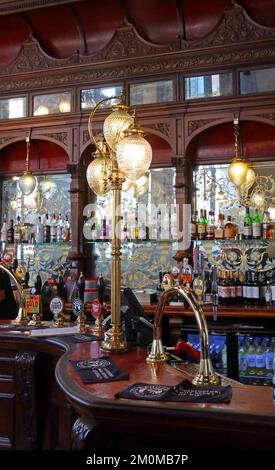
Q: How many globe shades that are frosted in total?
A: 2